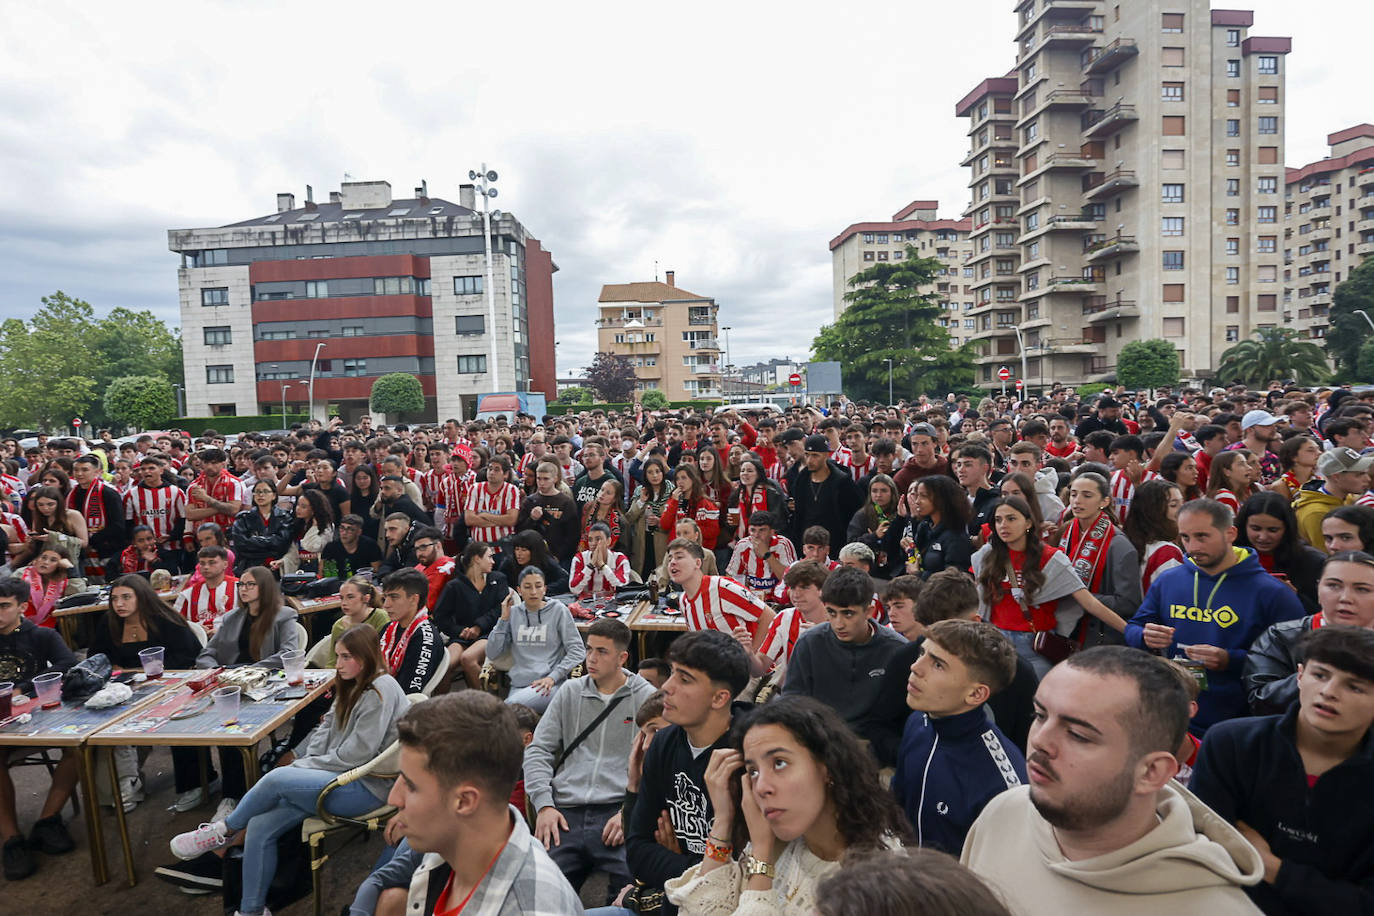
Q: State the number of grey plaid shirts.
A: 1